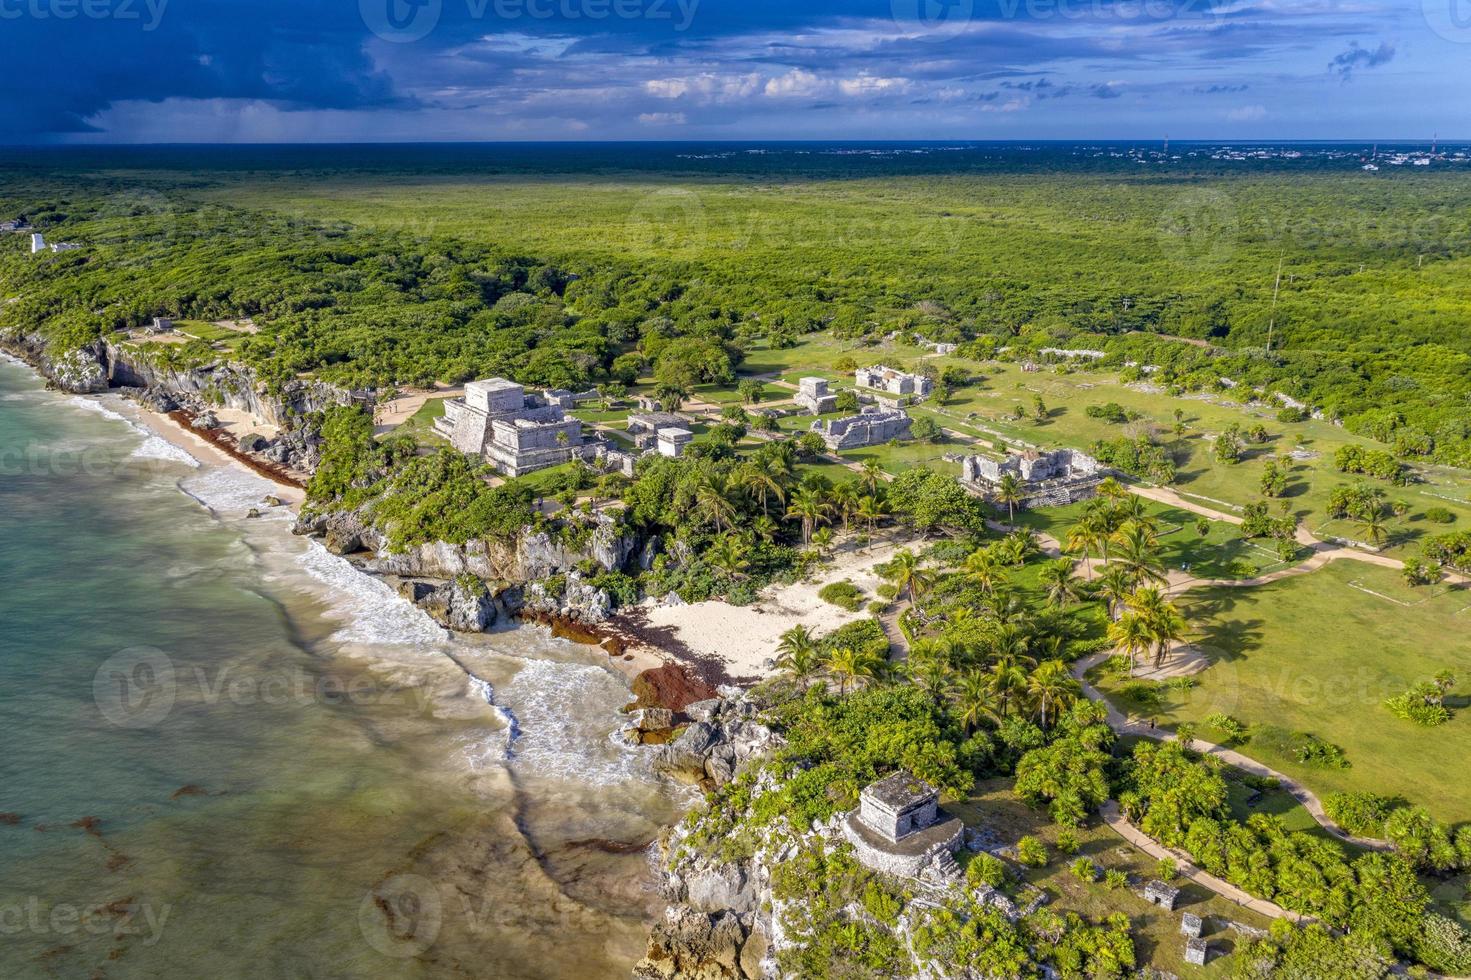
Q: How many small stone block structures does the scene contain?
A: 3